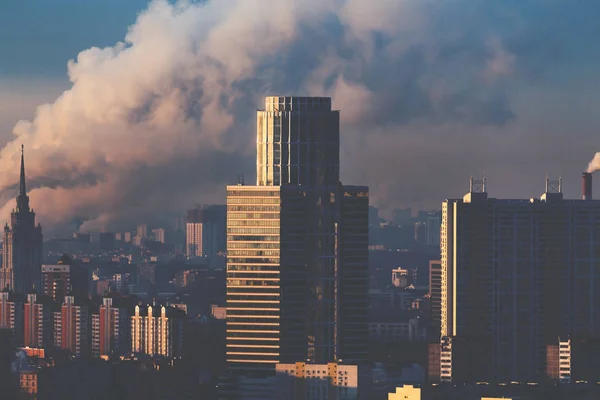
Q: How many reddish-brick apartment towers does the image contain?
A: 4